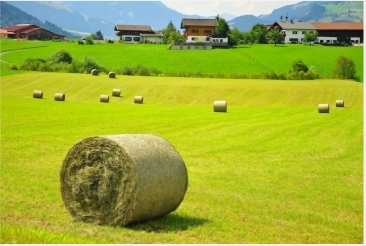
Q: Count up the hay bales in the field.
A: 11